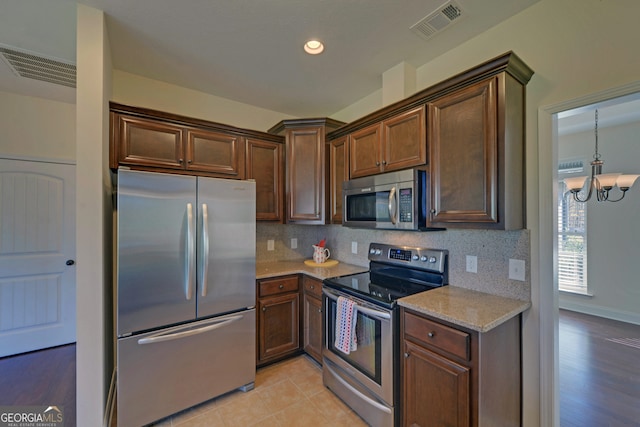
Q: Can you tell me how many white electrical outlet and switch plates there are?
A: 5